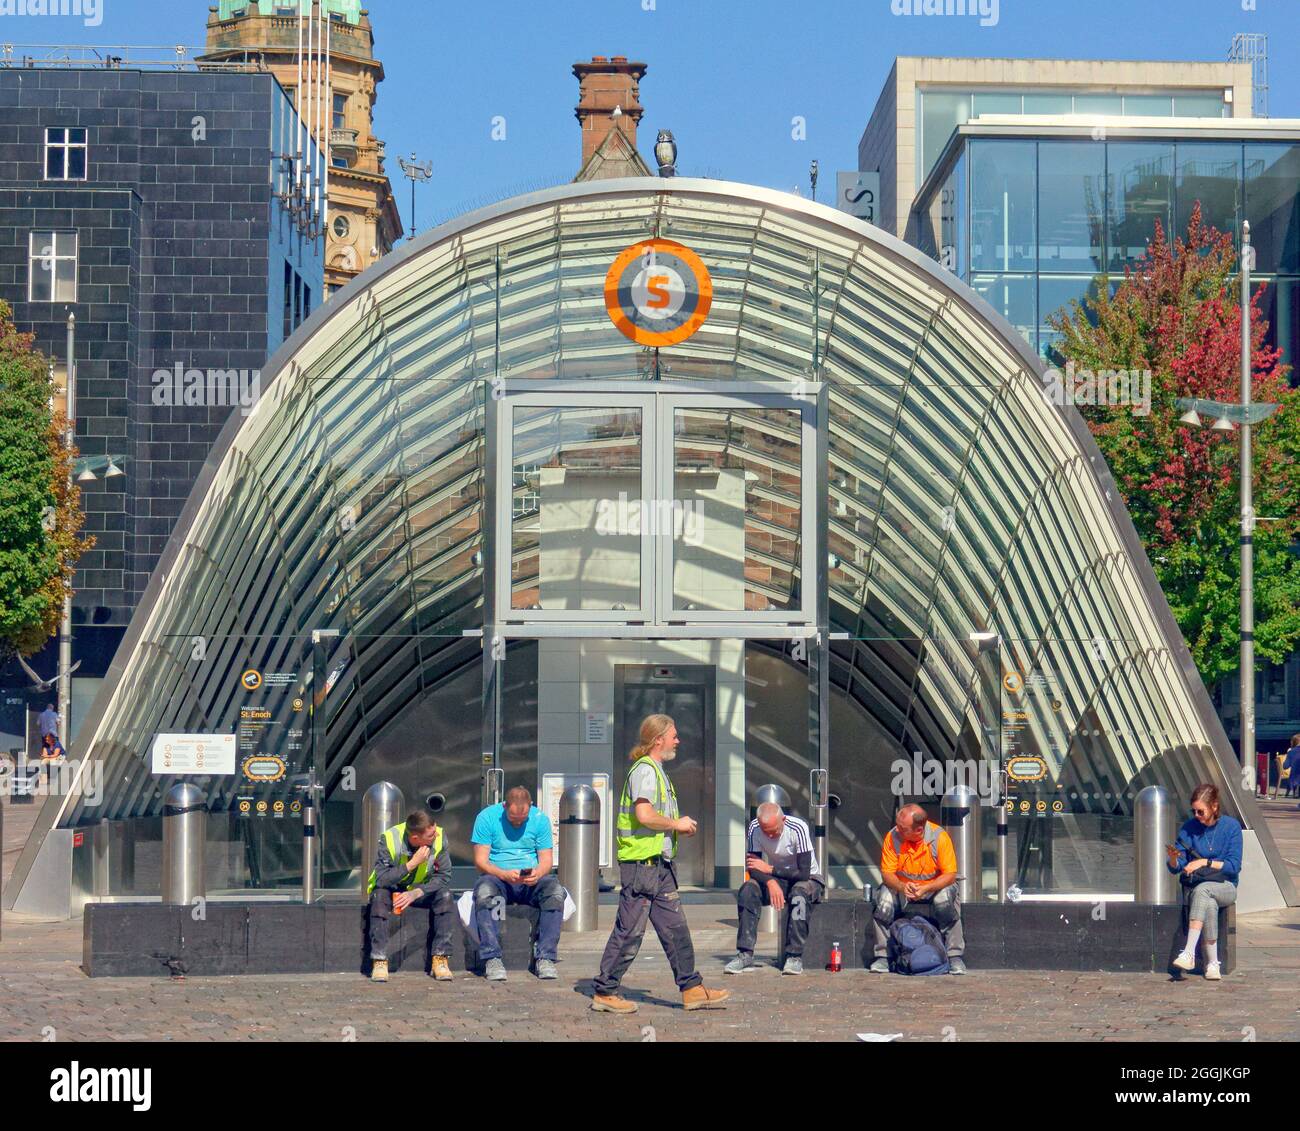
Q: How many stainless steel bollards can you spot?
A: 6